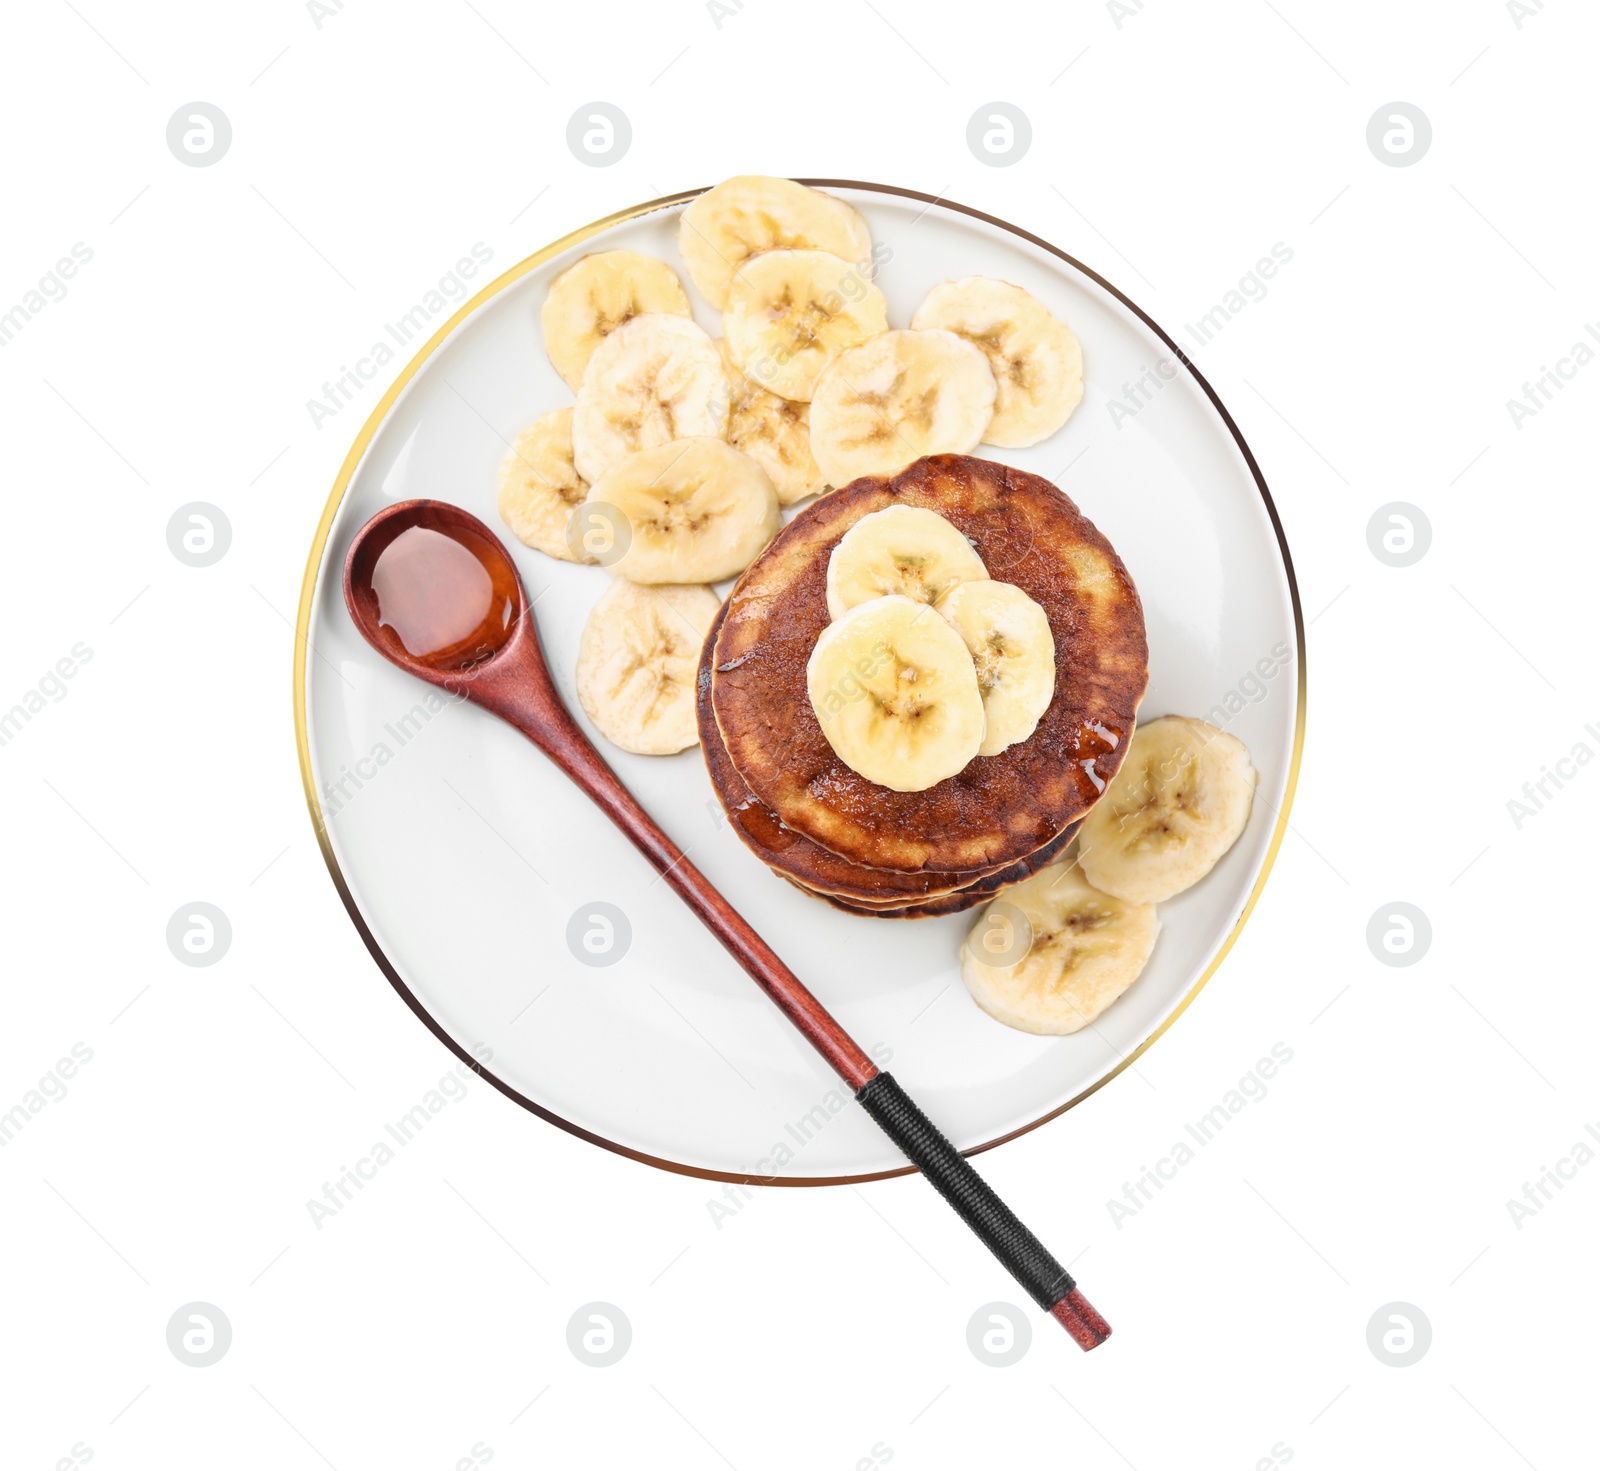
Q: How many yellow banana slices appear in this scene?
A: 15